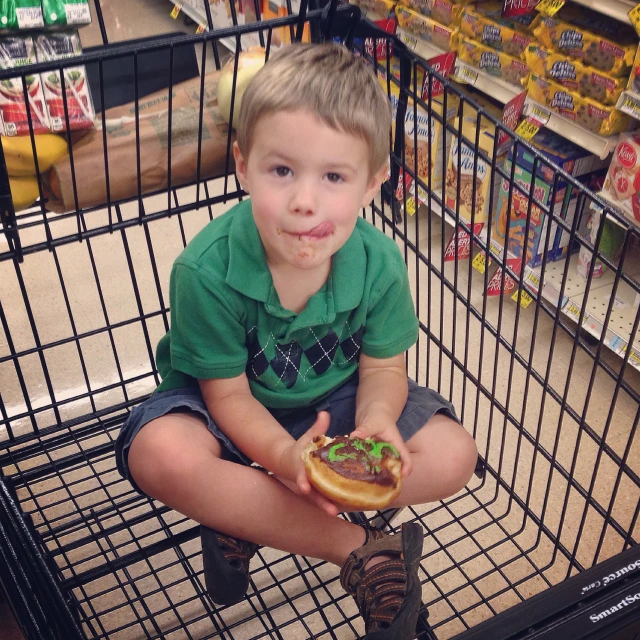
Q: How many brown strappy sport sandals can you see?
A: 2